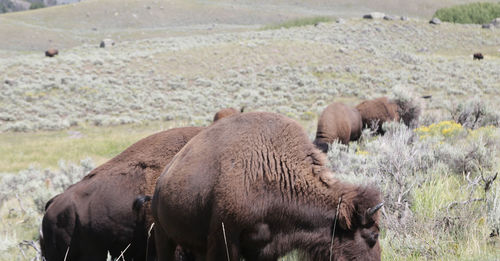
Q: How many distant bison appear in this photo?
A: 2